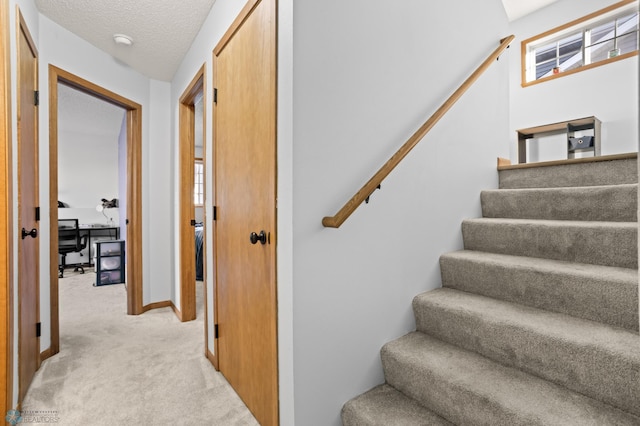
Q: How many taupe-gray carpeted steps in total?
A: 7